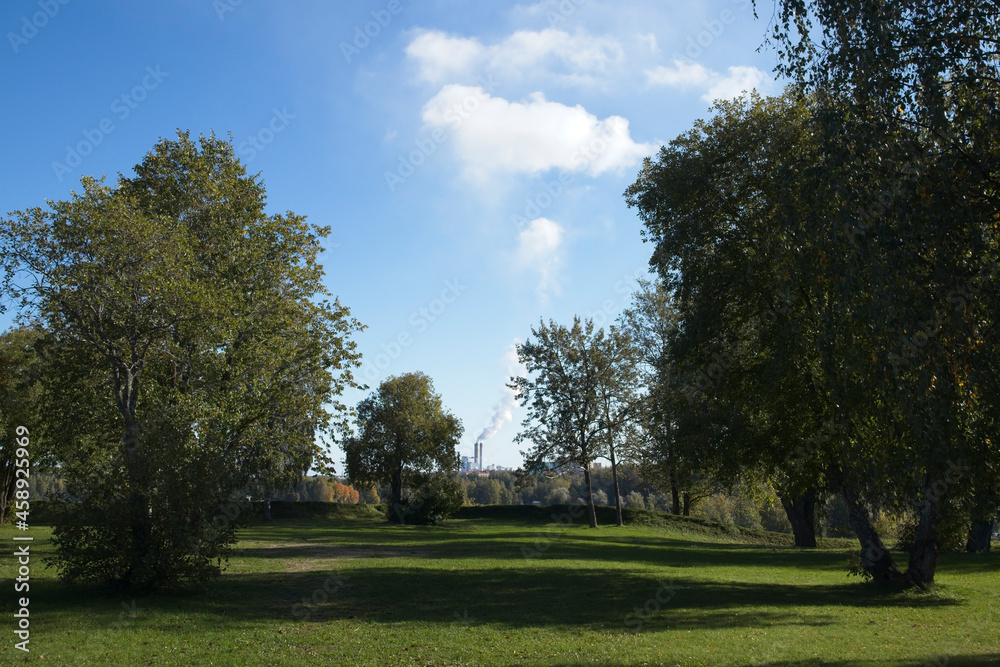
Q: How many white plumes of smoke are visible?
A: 1